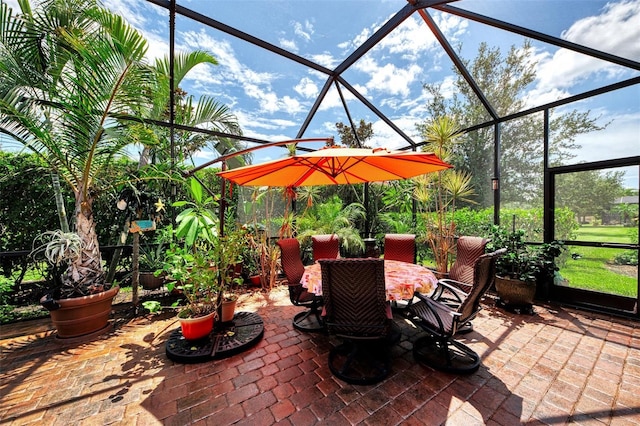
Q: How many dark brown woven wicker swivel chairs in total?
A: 6